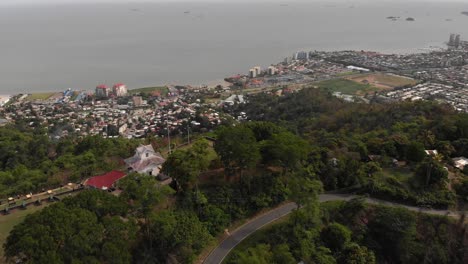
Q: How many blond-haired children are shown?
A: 0